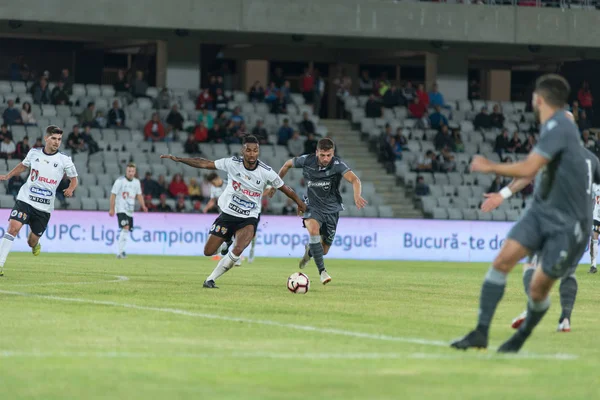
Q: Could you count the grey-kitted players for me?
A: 3